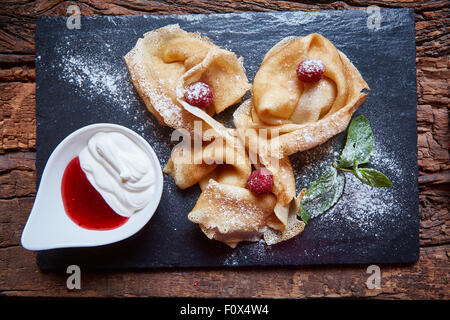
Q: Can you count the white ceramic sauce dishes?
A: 1